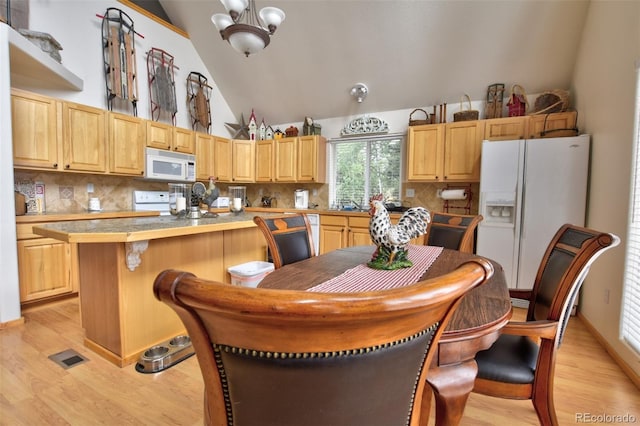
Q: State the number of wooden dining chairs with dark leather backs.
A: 4